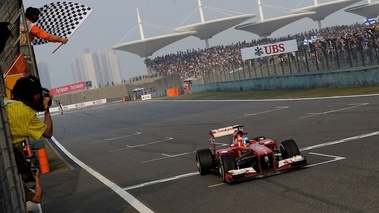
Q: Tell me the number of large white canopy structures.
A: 5